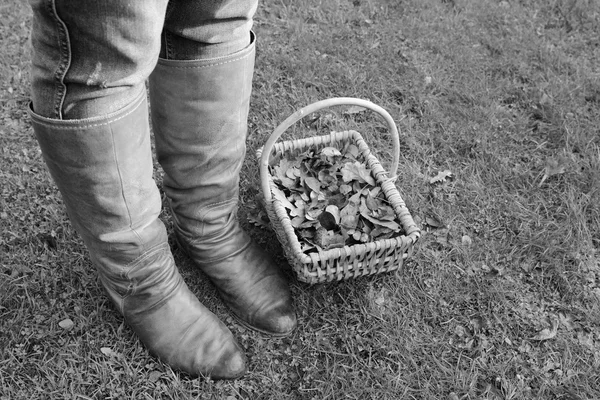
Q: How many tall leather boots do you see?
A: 2